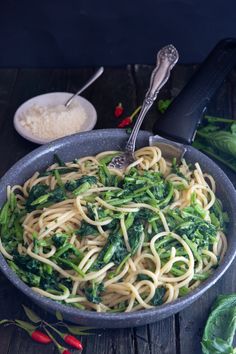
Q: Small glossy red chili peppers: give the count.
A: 5